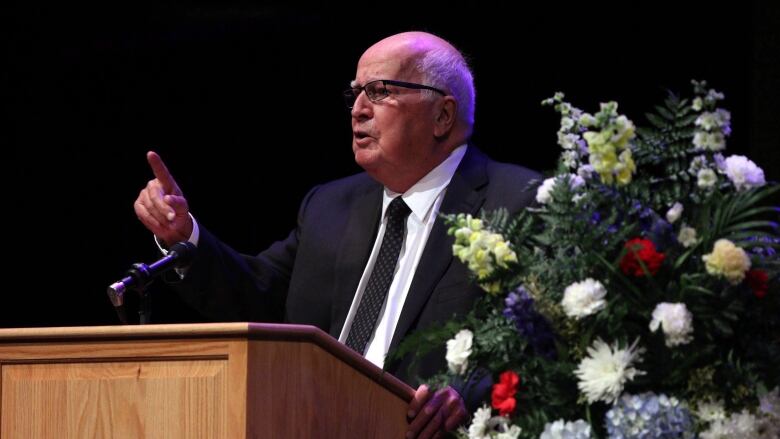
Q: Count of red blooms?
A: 3